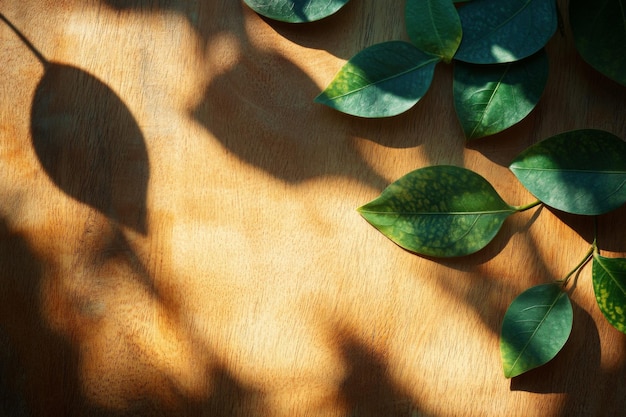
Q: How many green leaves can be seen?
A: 10